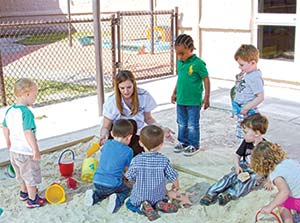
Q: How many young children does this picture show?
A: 7